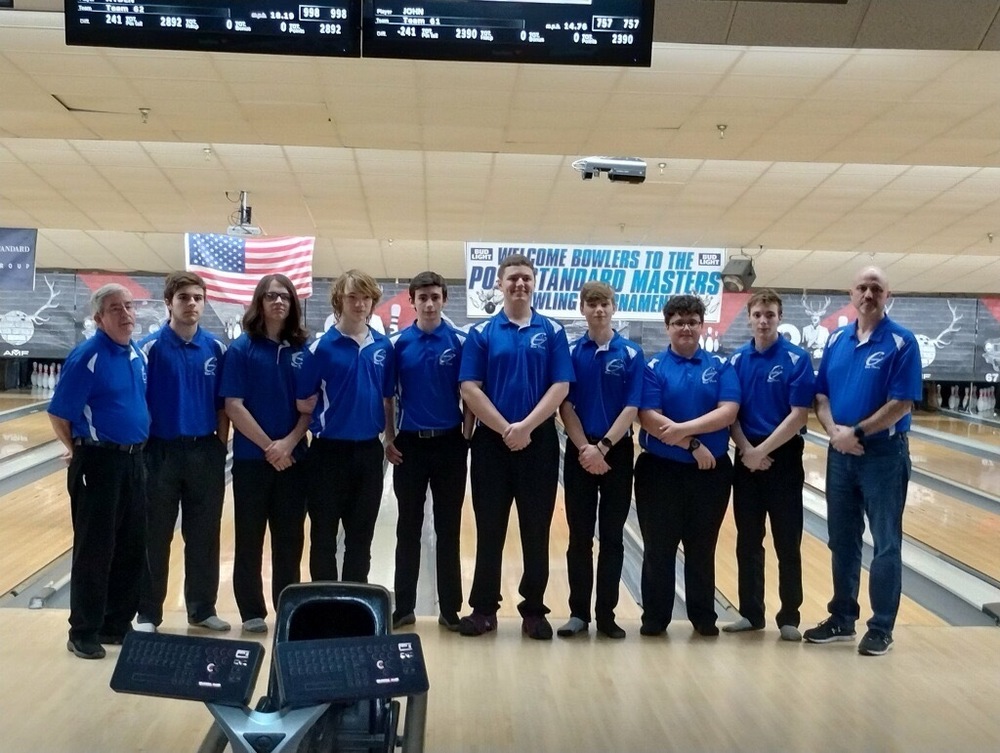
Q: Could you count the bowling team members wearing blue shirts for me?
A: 10